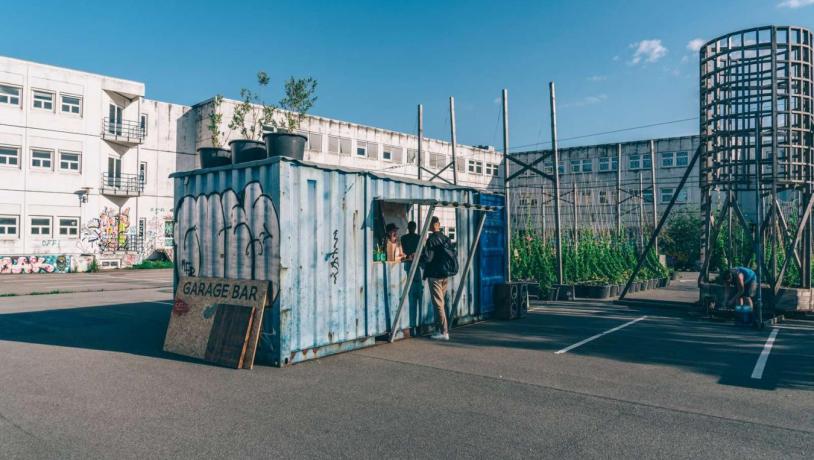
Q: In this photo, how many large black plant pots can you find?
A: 3